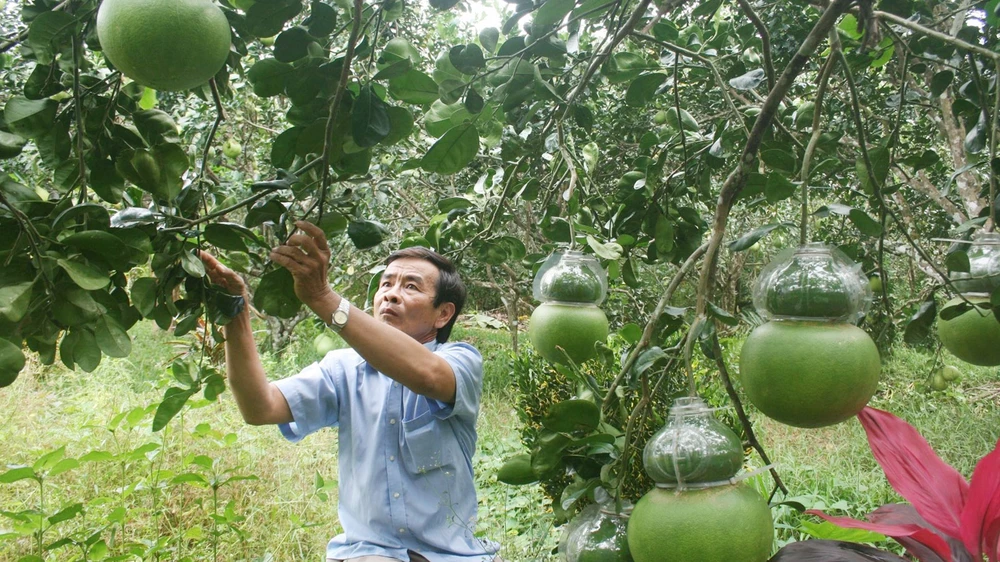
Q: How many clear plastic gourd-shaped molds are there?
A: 5